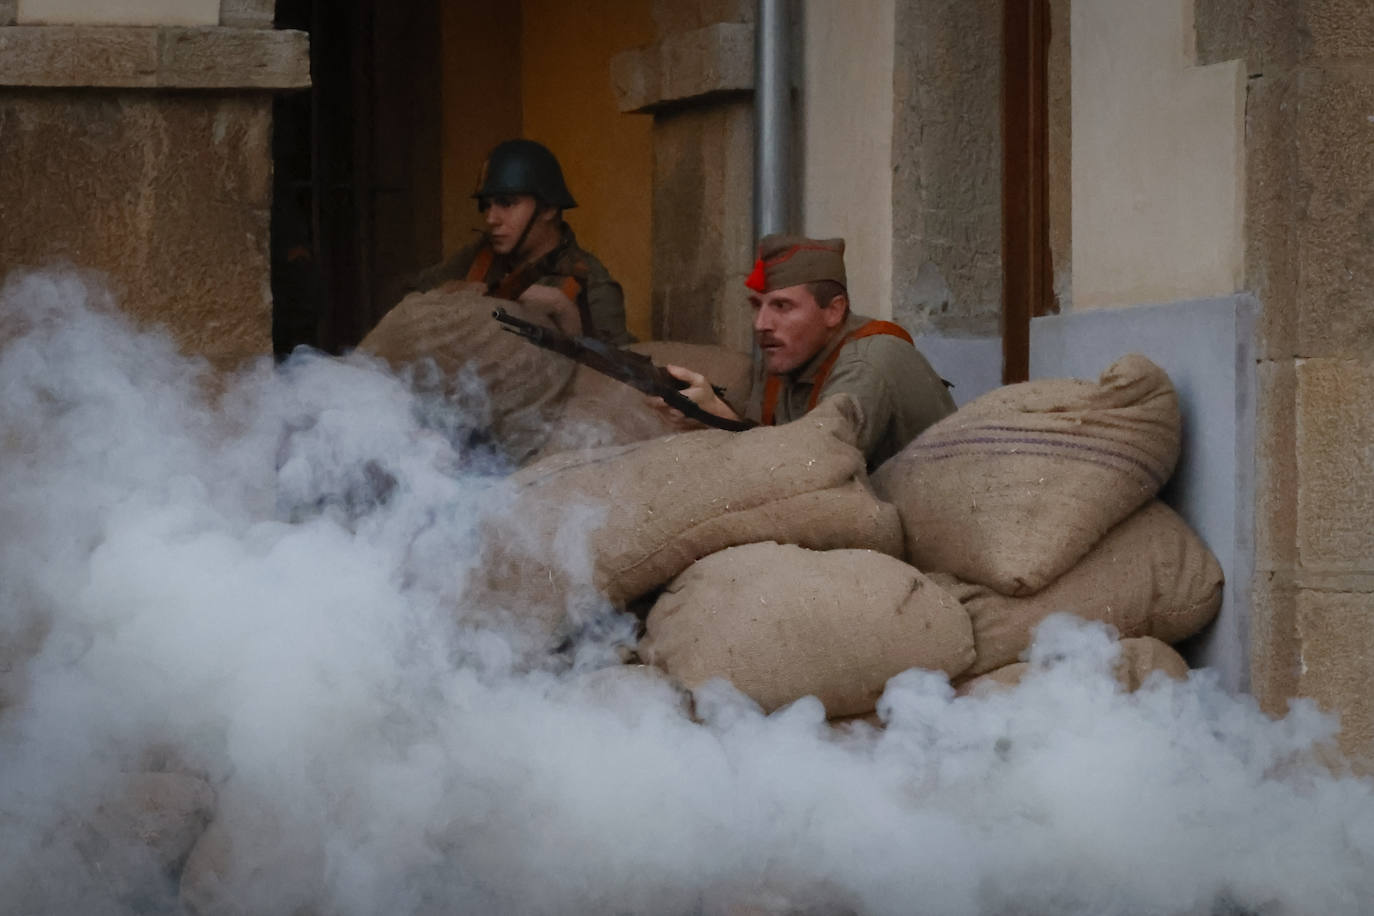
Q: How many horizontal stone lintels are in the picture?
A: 2